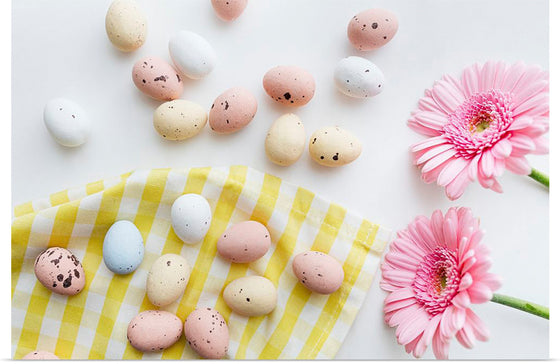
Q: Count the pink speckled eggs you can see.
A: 11